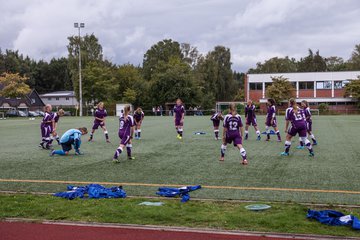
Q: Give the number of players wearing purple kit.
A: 12